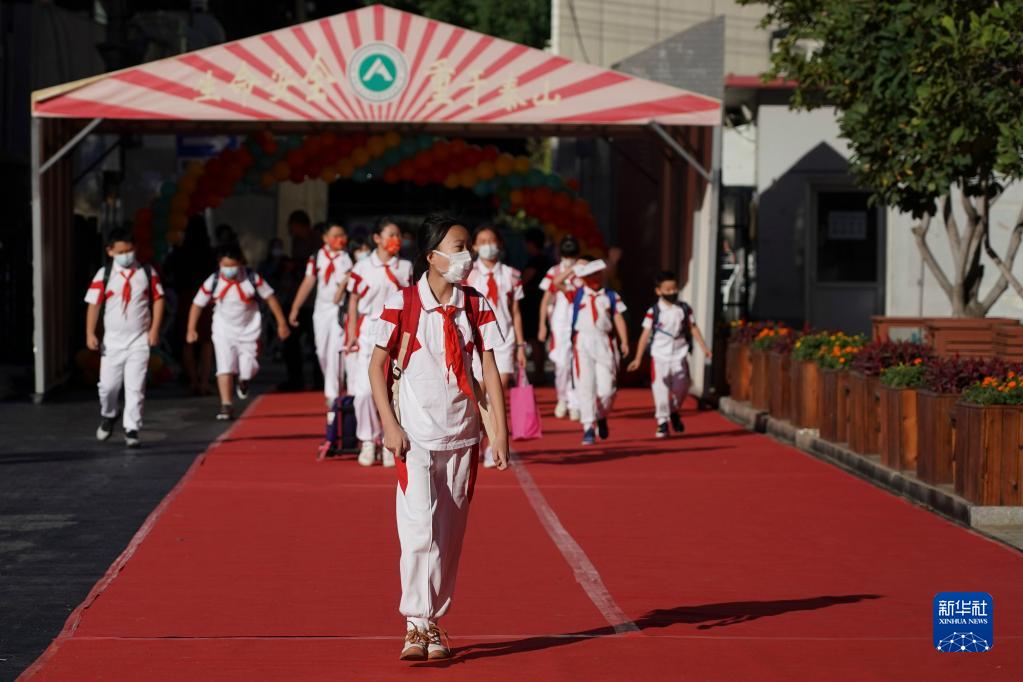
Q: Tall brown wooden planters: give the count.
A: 9